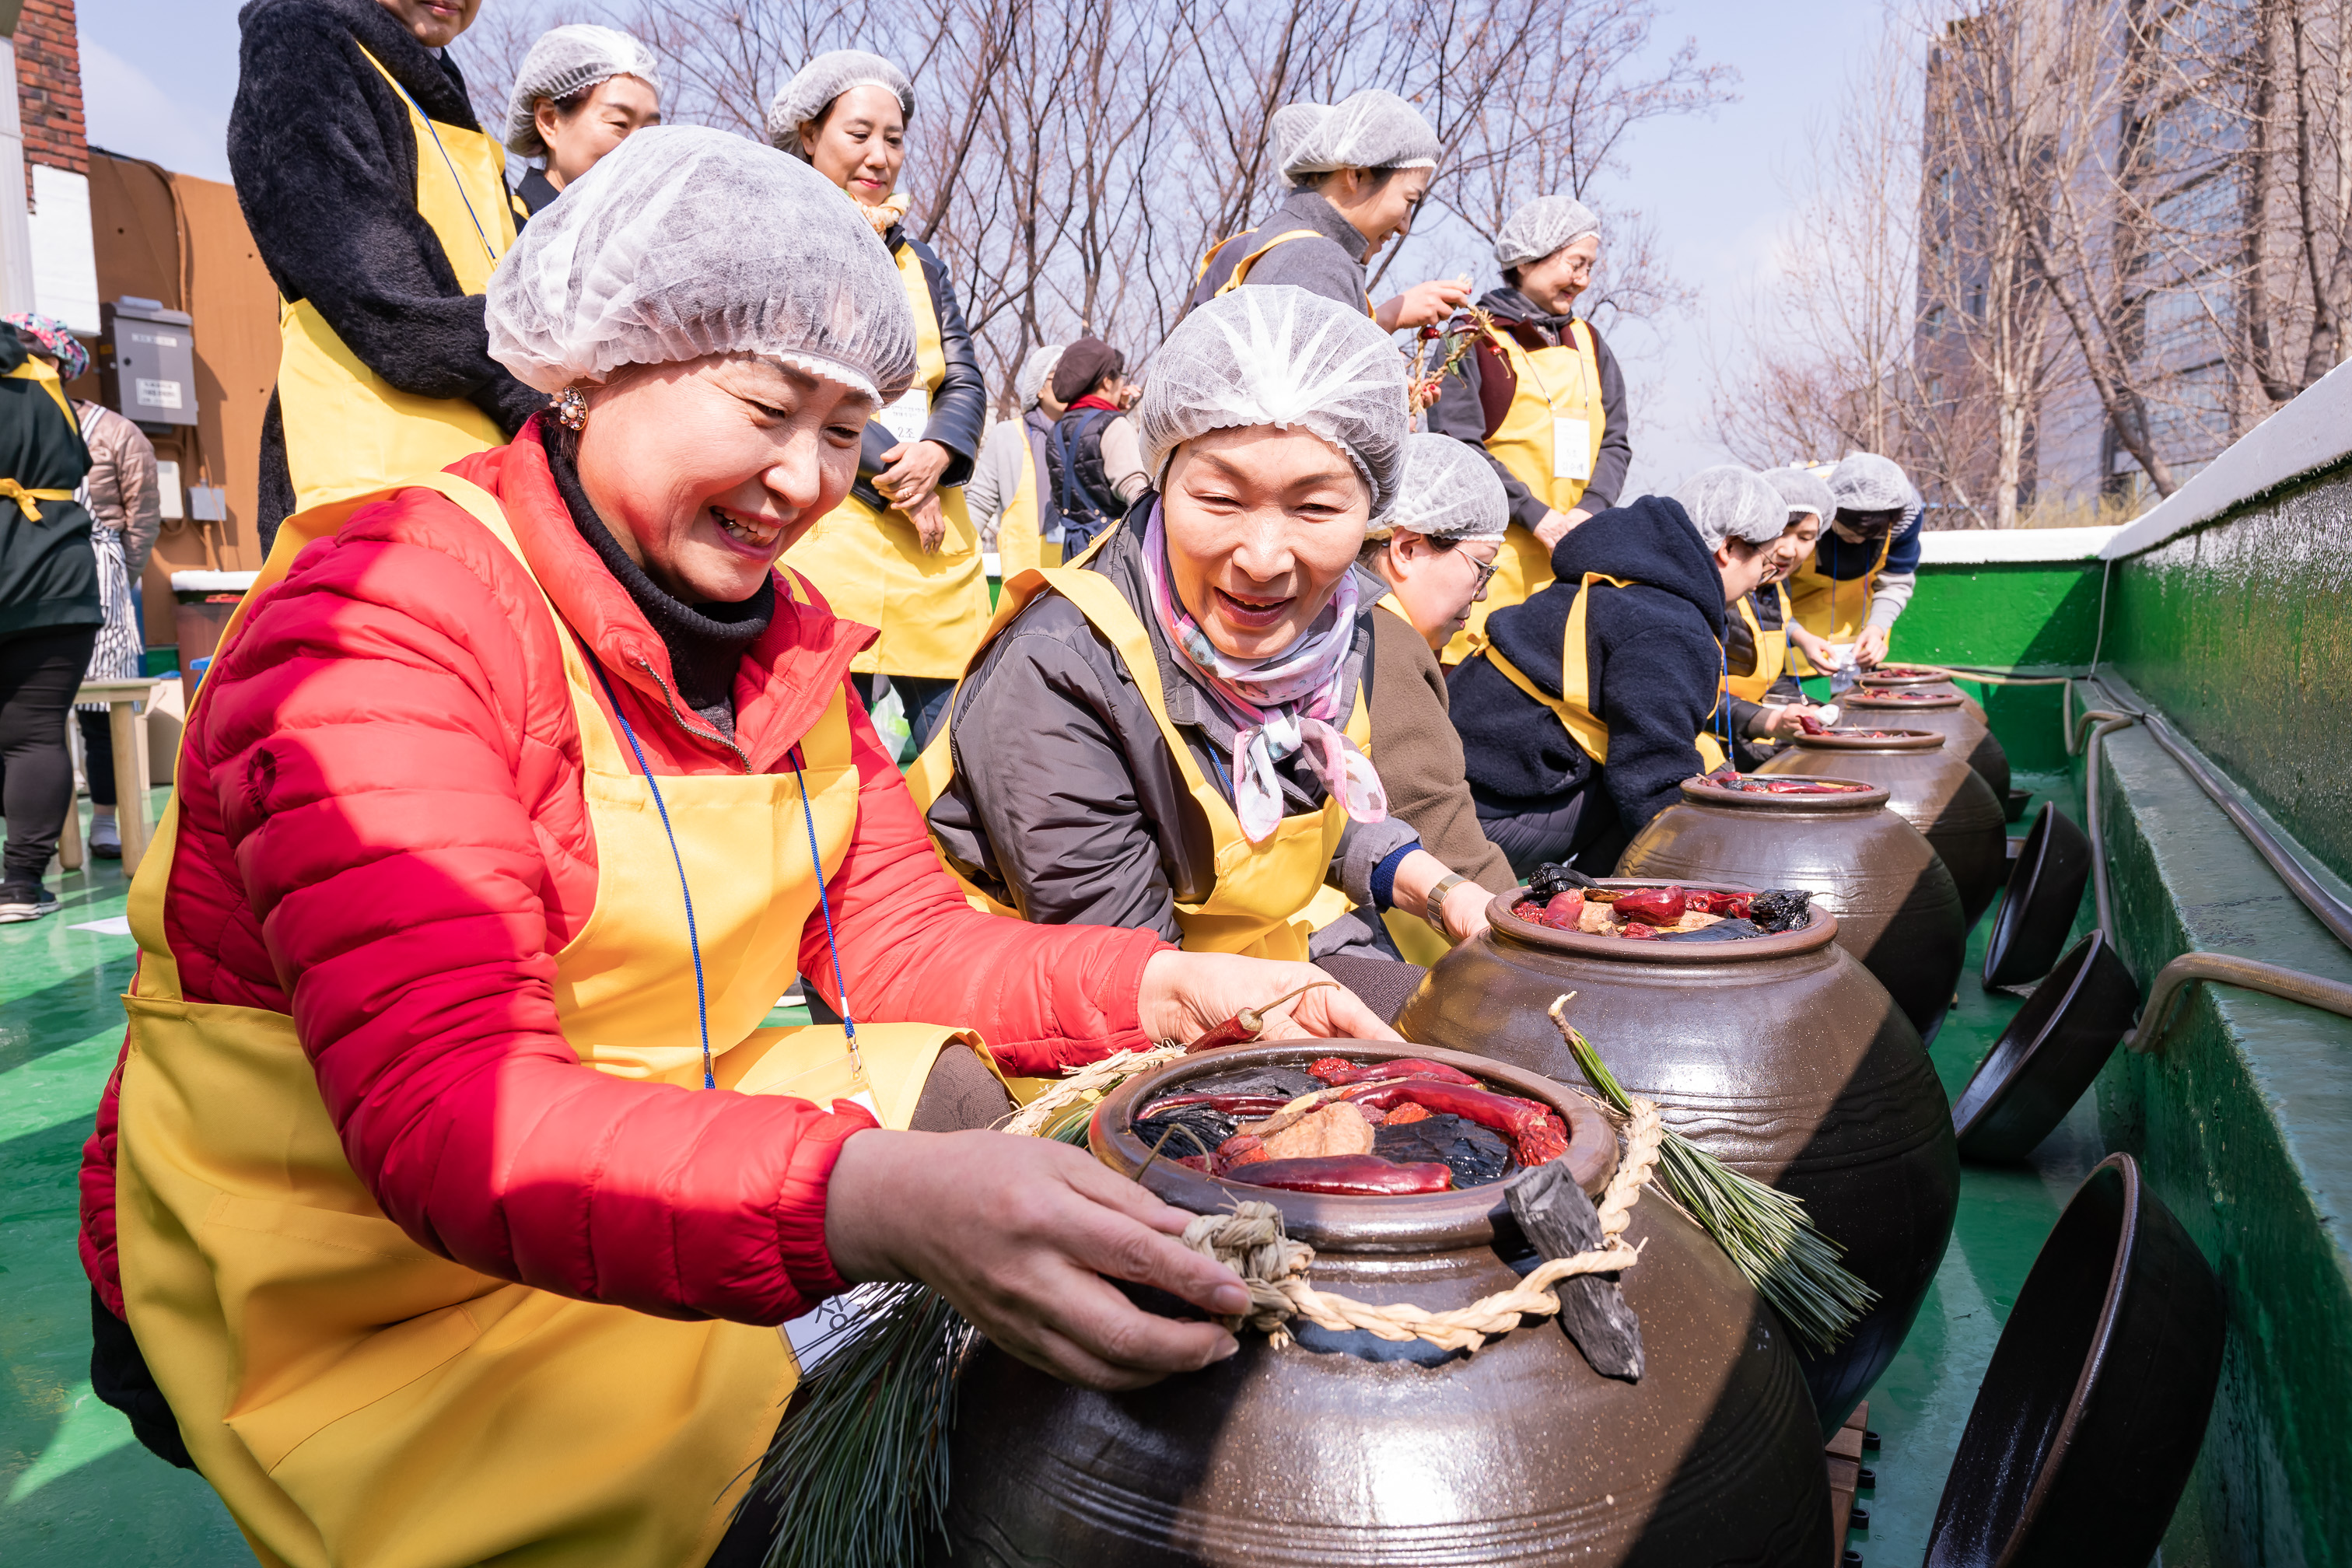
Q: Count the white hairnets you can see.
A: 12